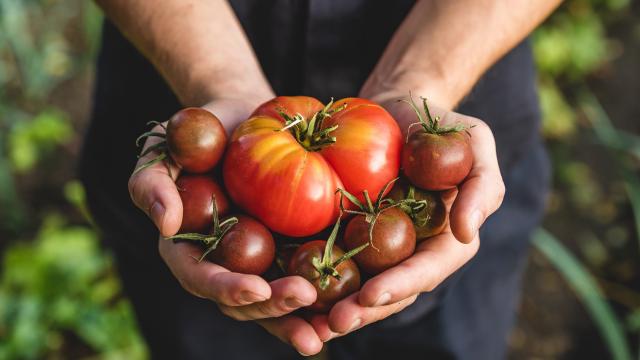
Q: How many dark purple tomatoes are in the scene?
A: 7